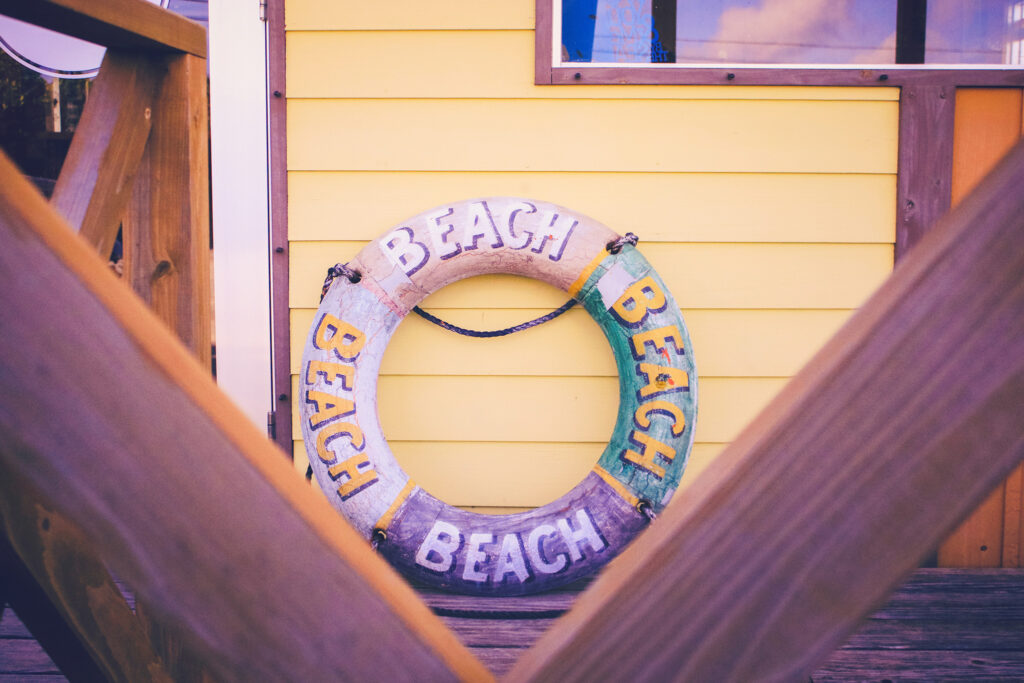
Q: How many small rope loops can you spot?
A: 4